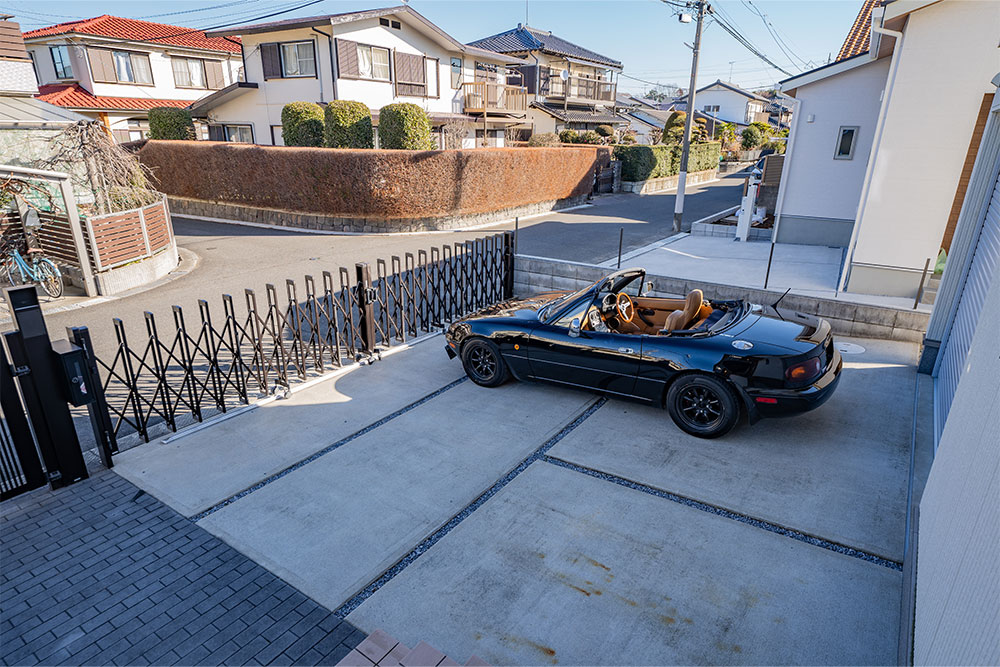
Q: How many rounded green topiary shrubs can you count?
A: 4